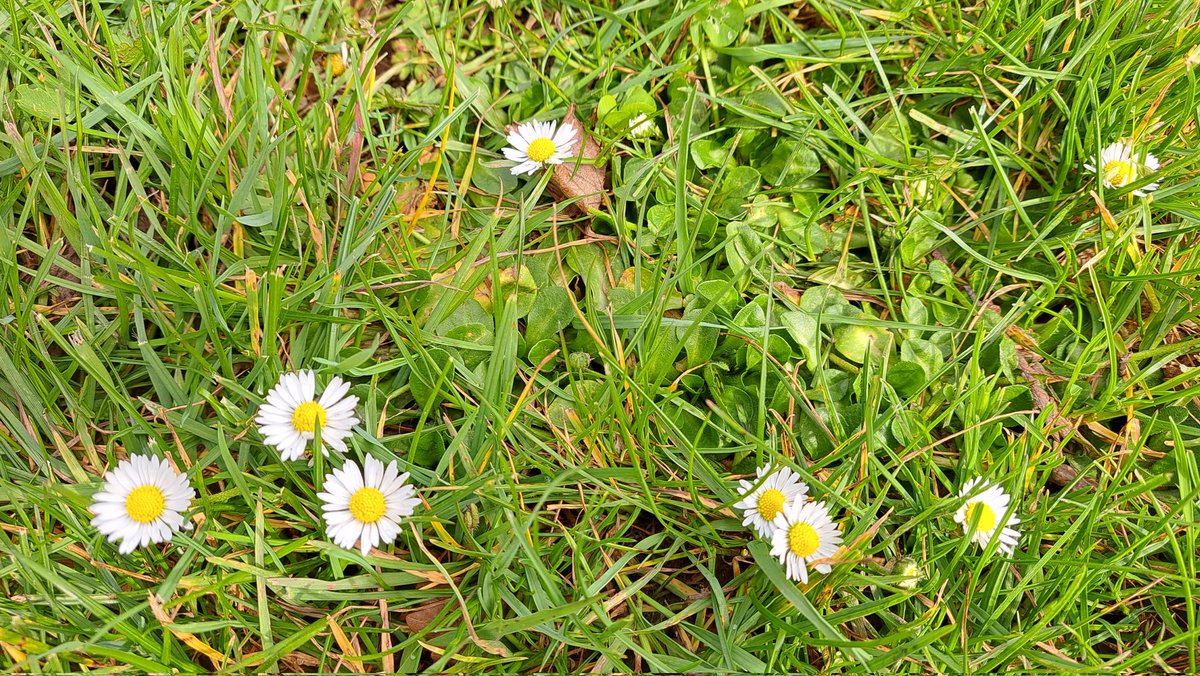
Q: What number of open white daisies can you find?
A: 8